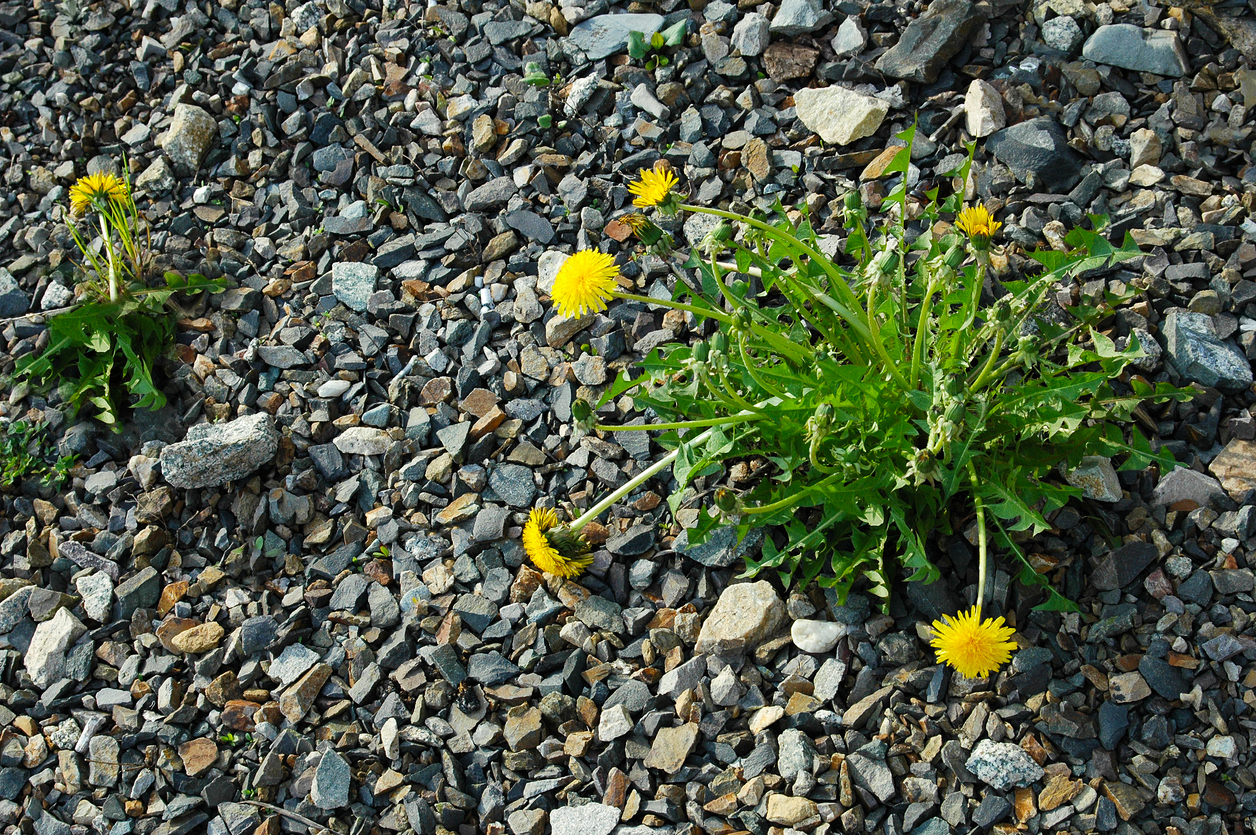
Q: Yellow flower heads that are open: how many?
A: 6